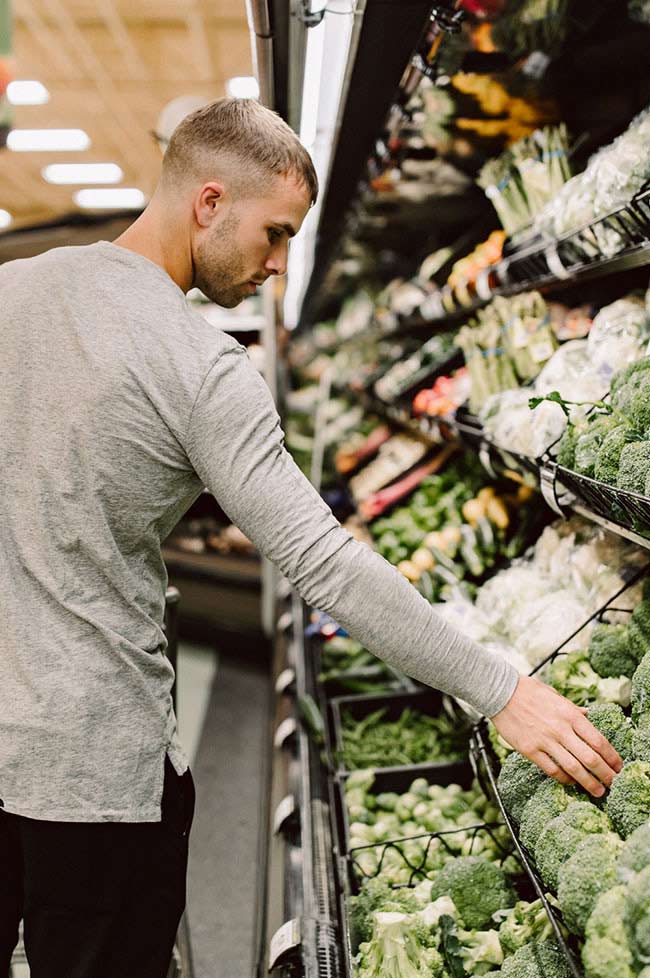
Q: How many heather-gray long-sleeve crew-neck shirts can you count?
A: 1